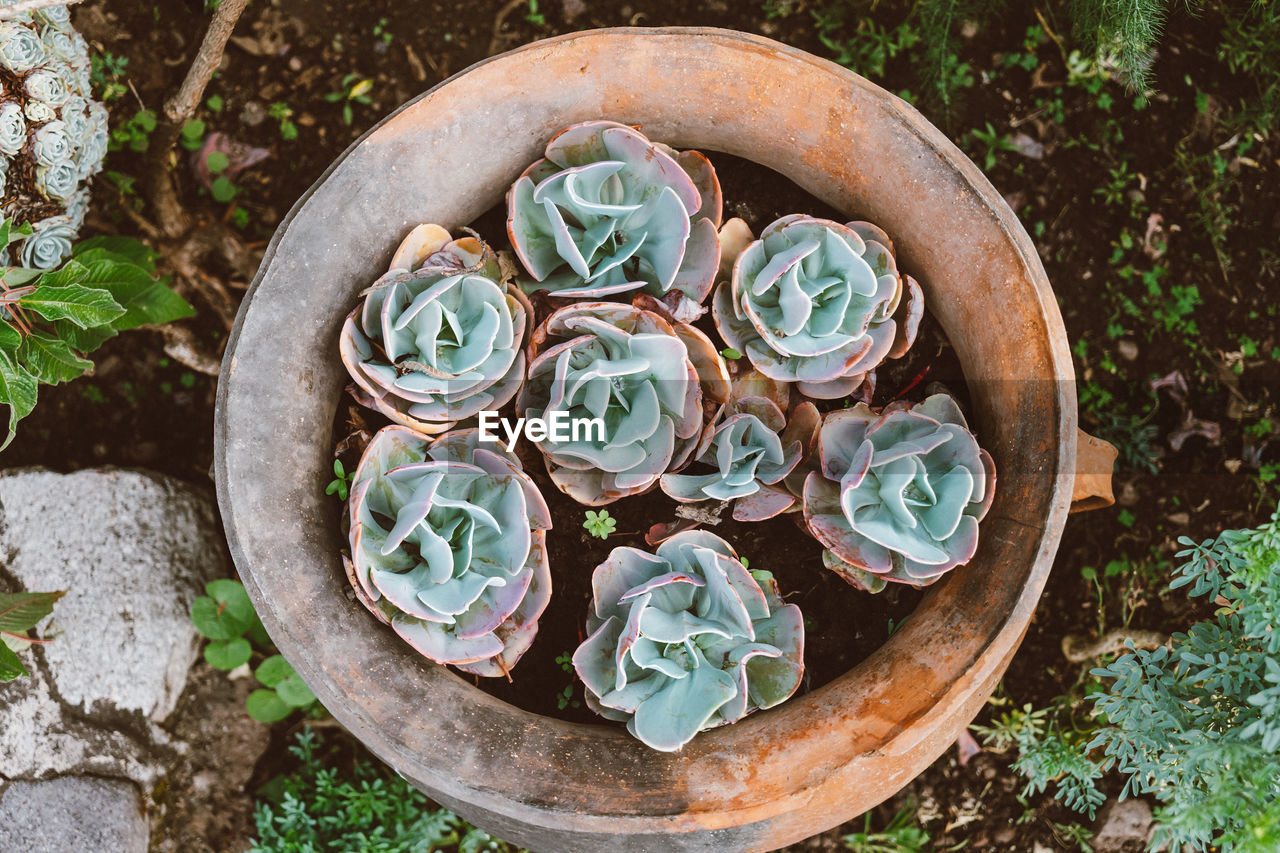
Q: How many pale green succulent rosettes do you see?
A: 8